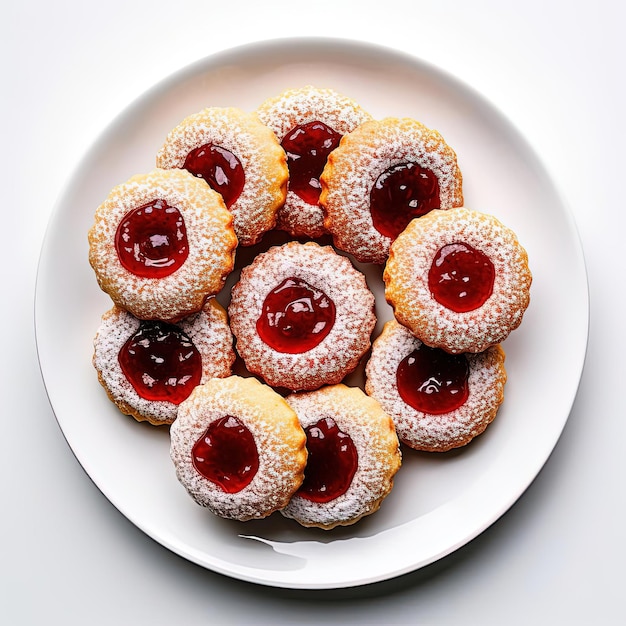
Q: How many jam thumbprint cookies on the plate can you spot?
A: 10